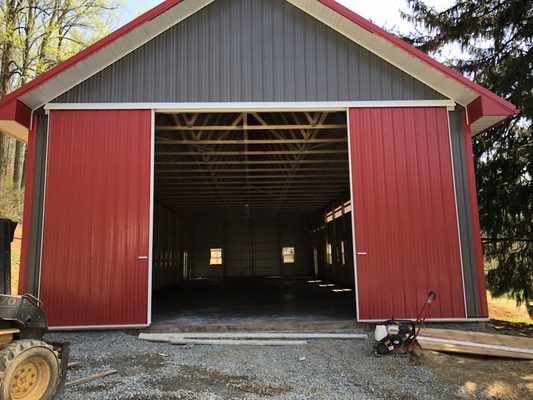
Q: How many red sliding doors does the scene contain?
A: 2